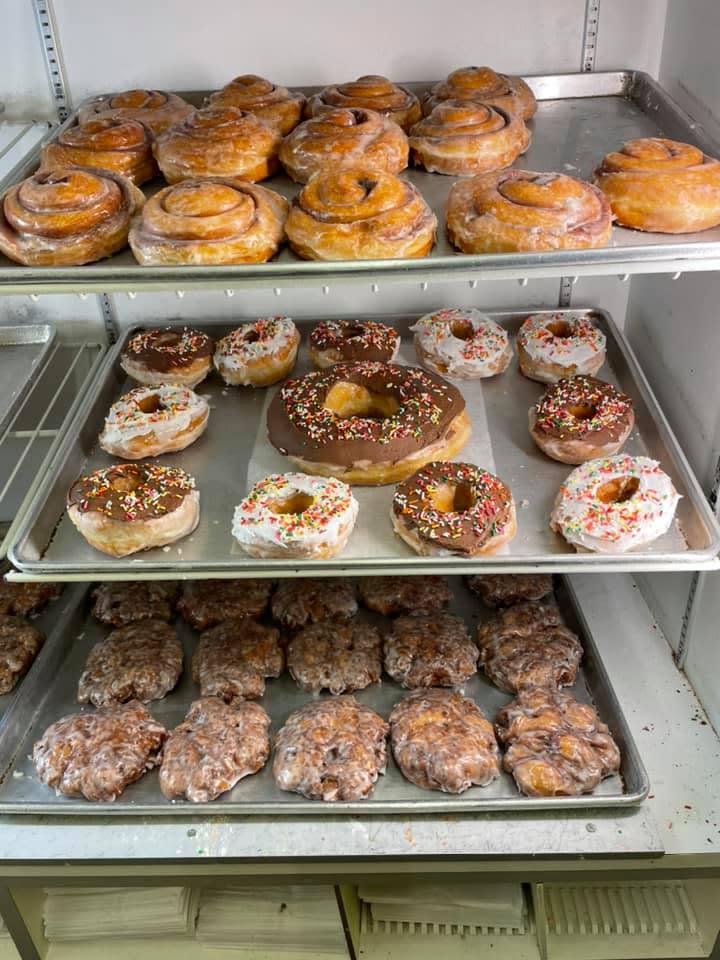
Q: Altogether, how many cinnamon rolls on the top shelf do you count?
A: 13